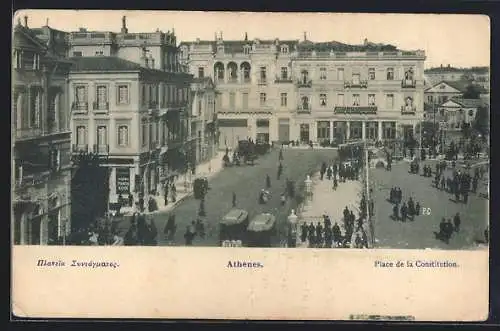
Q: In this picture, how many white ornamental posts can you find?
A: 2